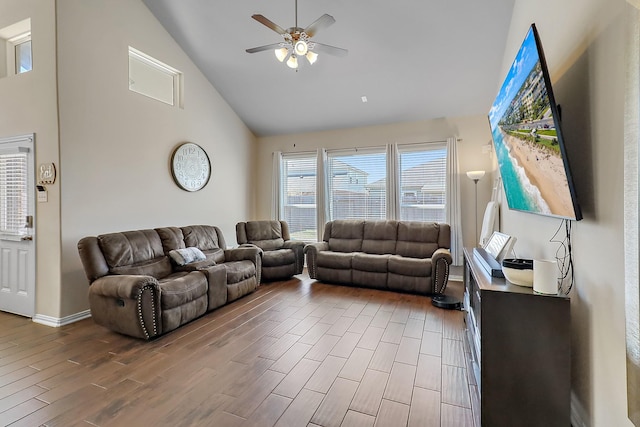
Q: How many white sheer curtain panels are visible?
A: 4